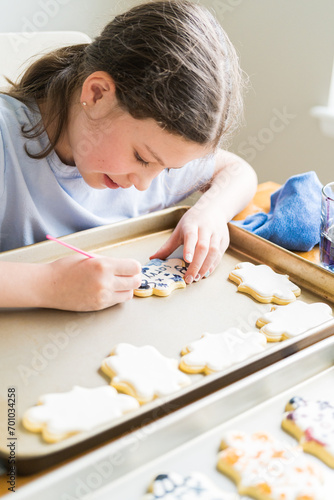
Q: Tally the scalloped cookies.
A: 9